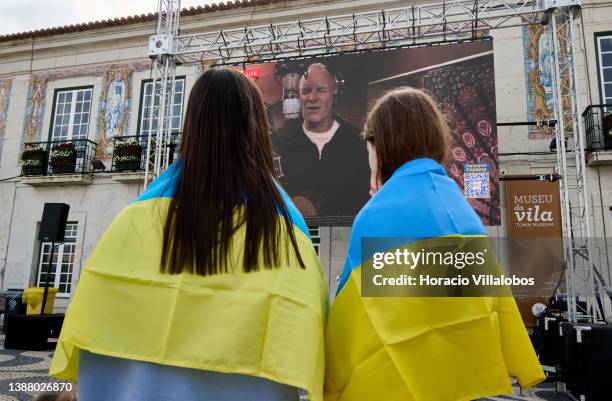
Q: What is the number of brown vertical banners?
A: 1